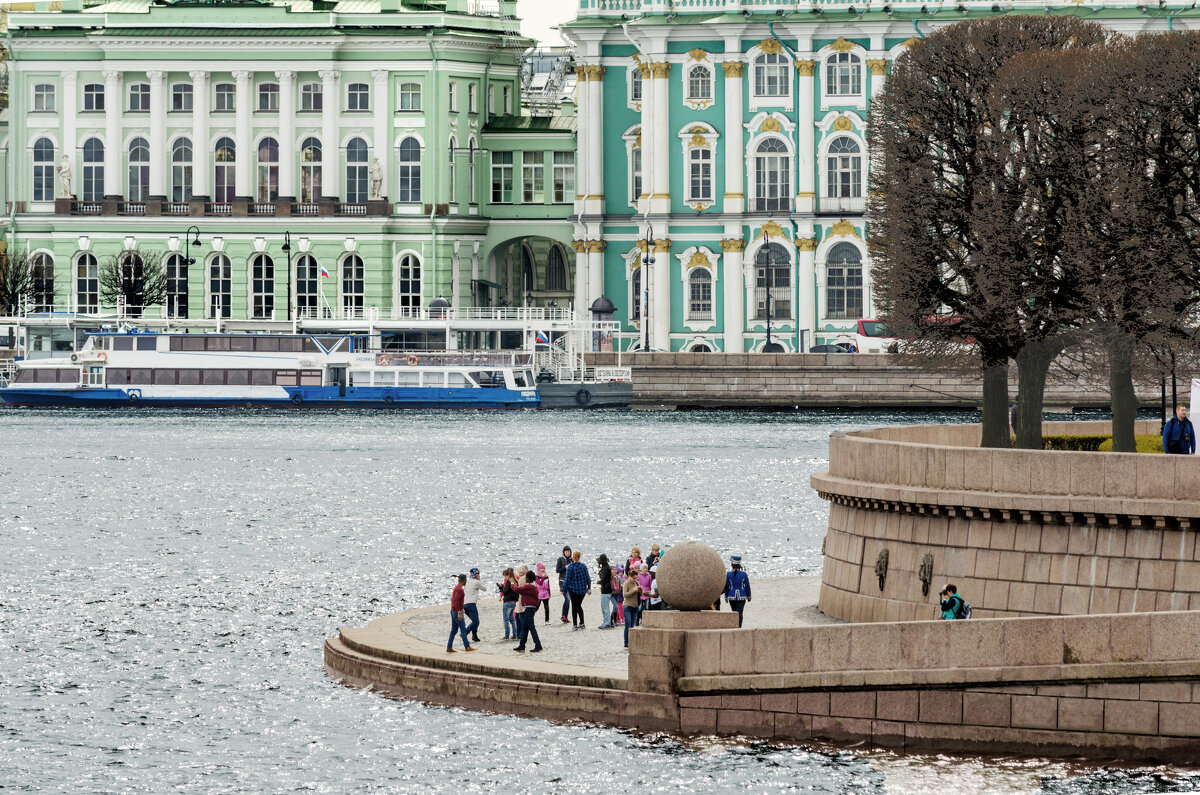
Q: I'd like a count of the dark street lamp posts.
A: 4